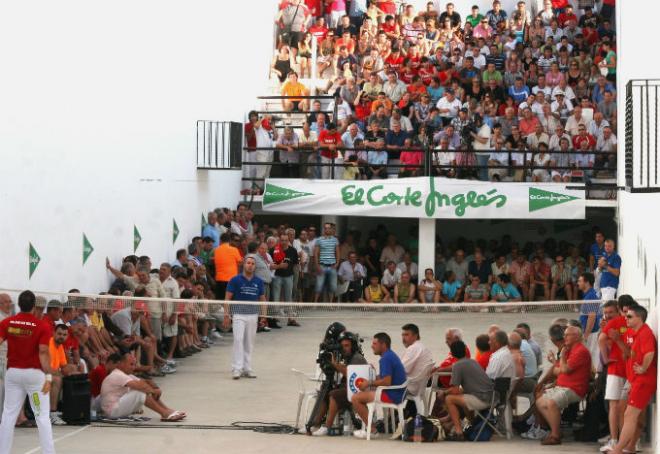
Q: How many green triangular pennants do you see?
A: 7